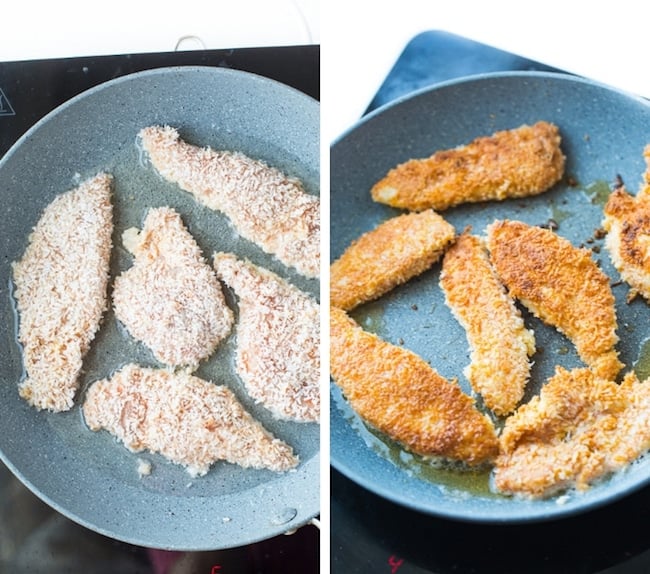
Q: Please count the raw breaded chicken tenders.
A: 5